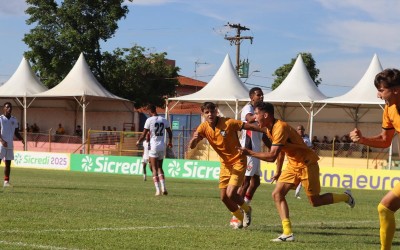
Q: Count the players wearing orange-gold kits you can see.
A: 3